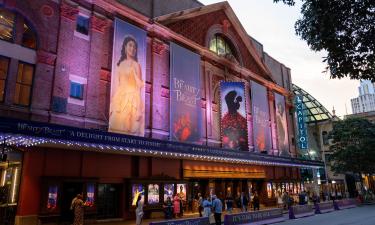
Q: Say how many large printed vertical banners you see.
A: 5